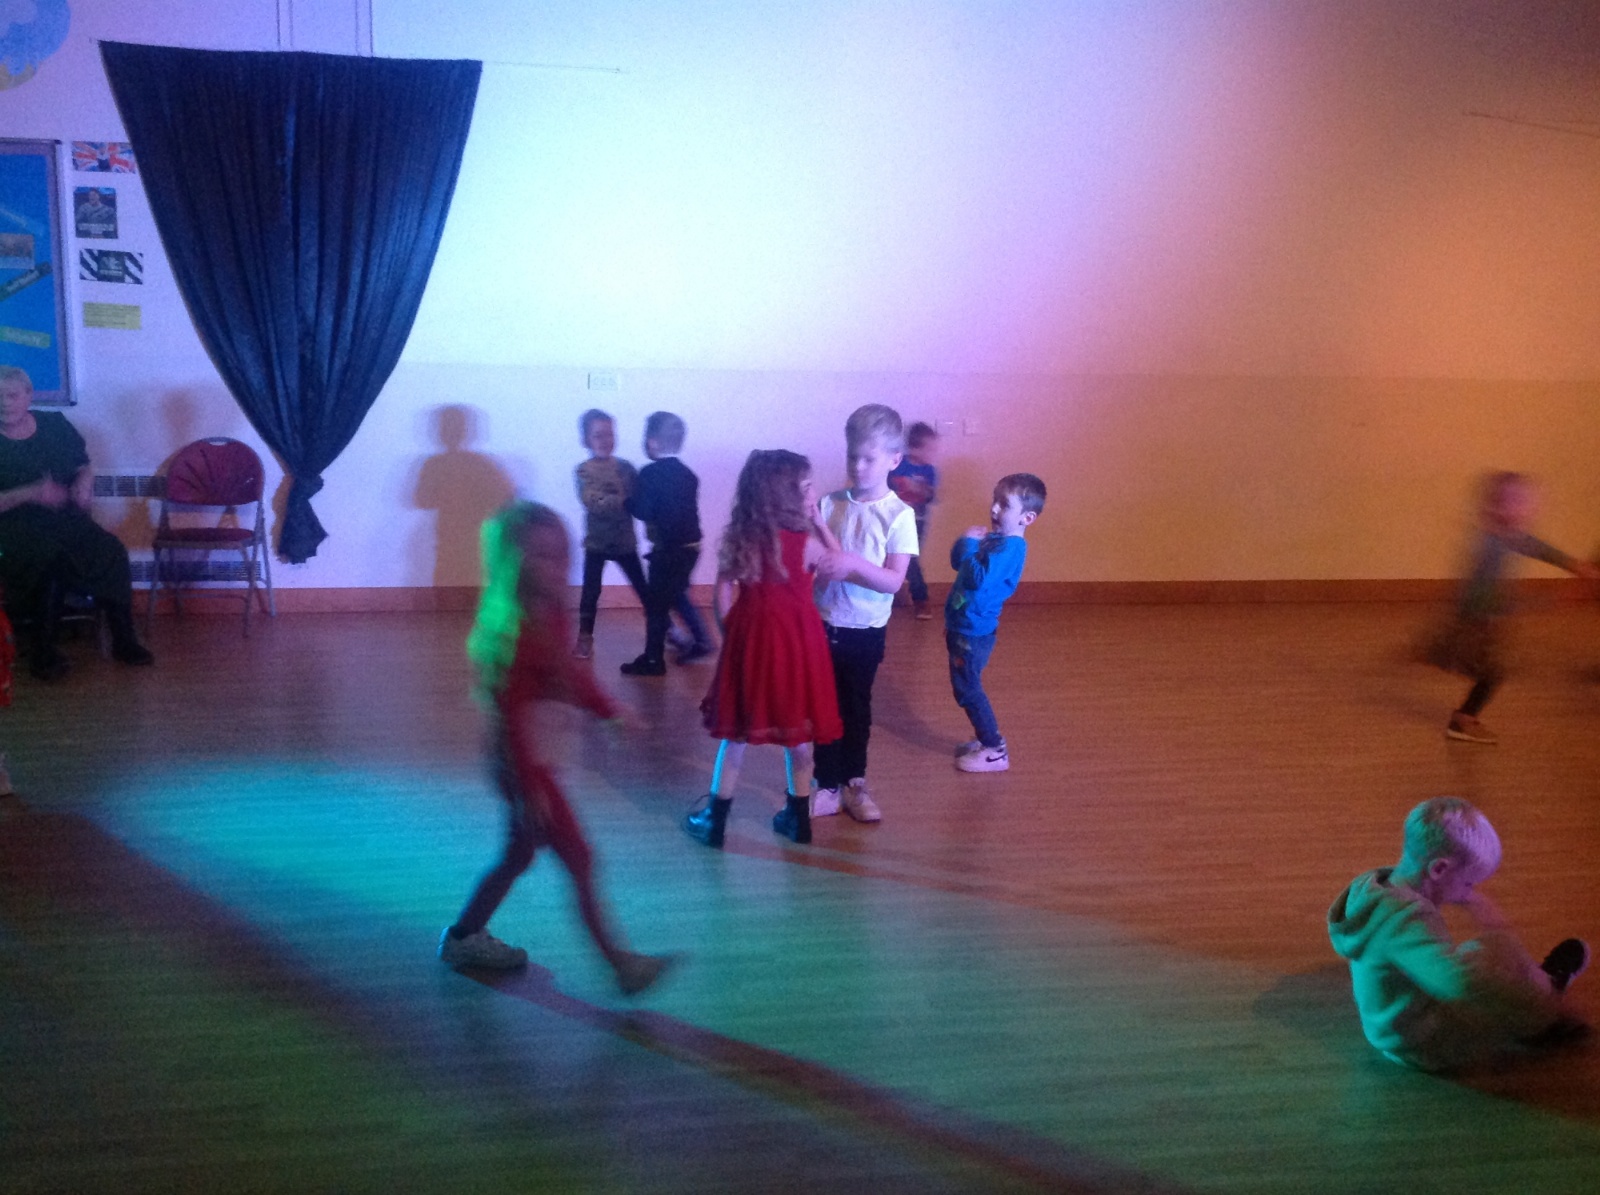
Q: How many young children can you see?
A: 9